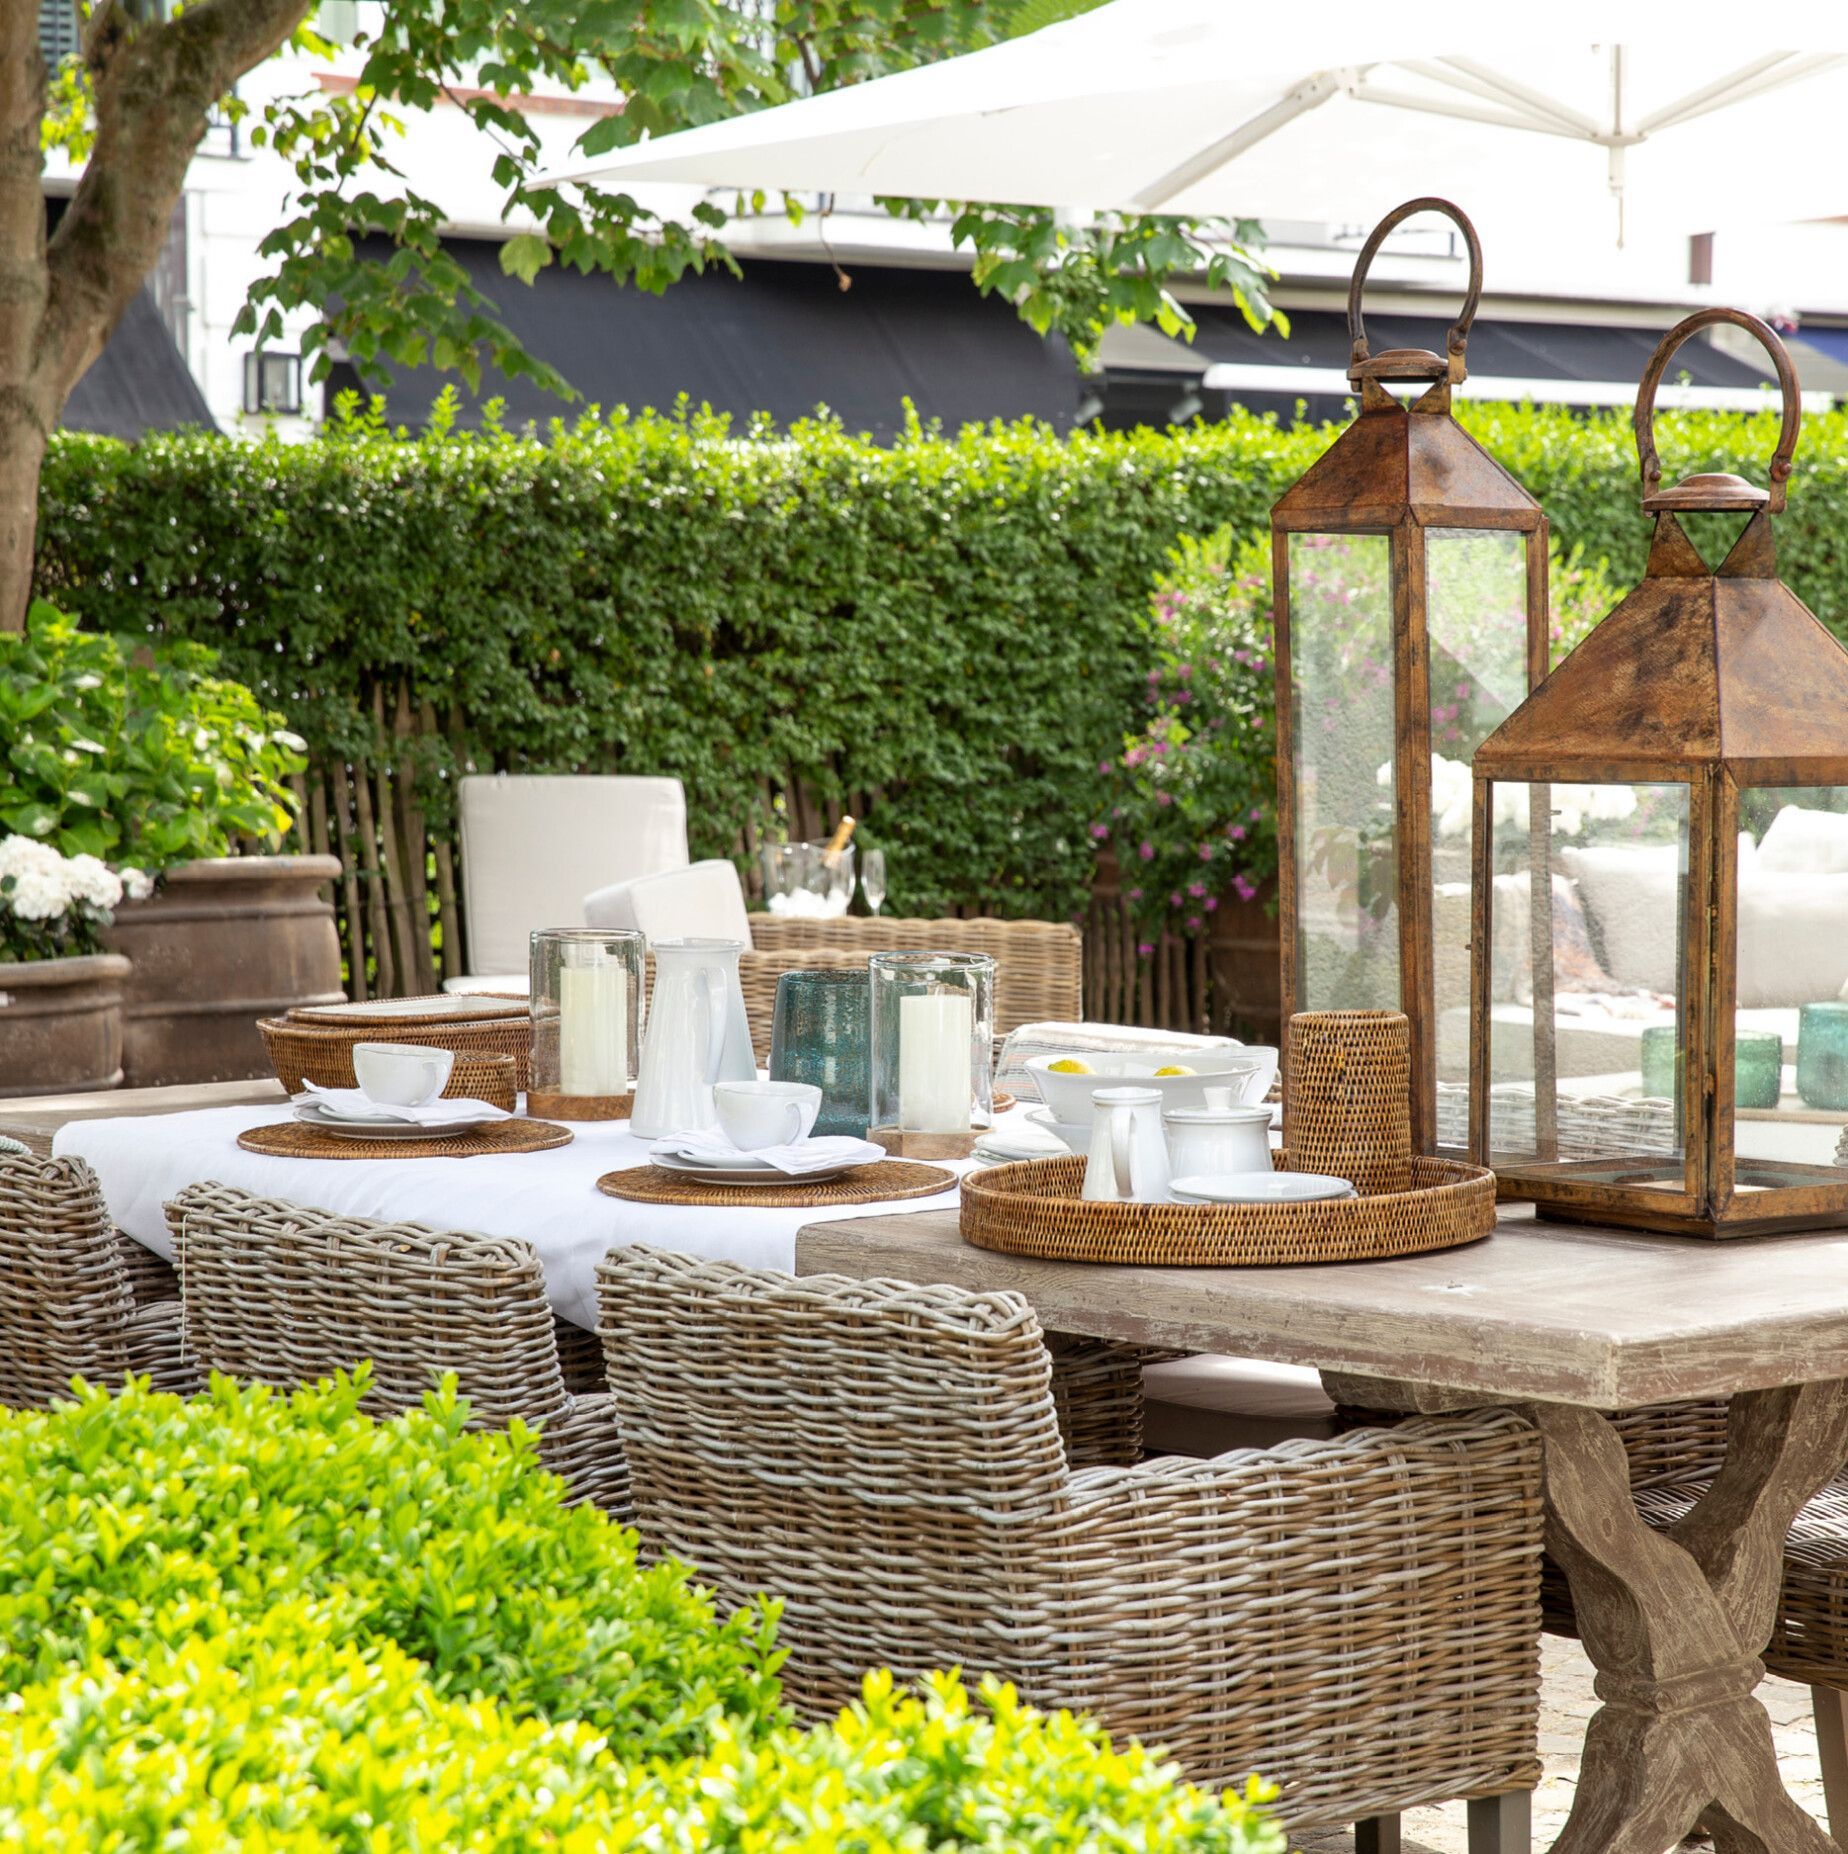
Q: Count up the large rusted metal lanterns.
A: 2